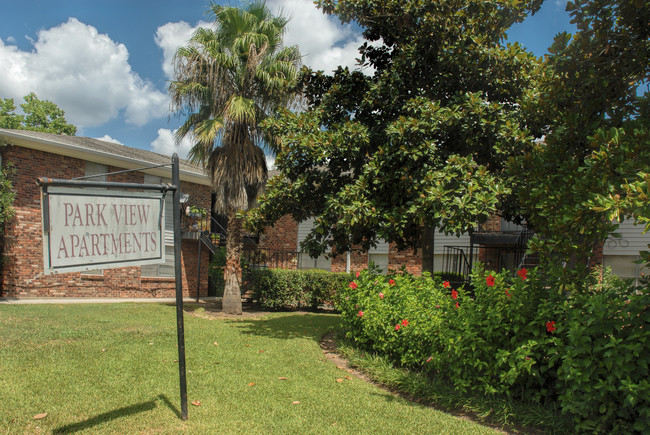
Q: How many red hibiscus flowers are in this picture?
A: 14